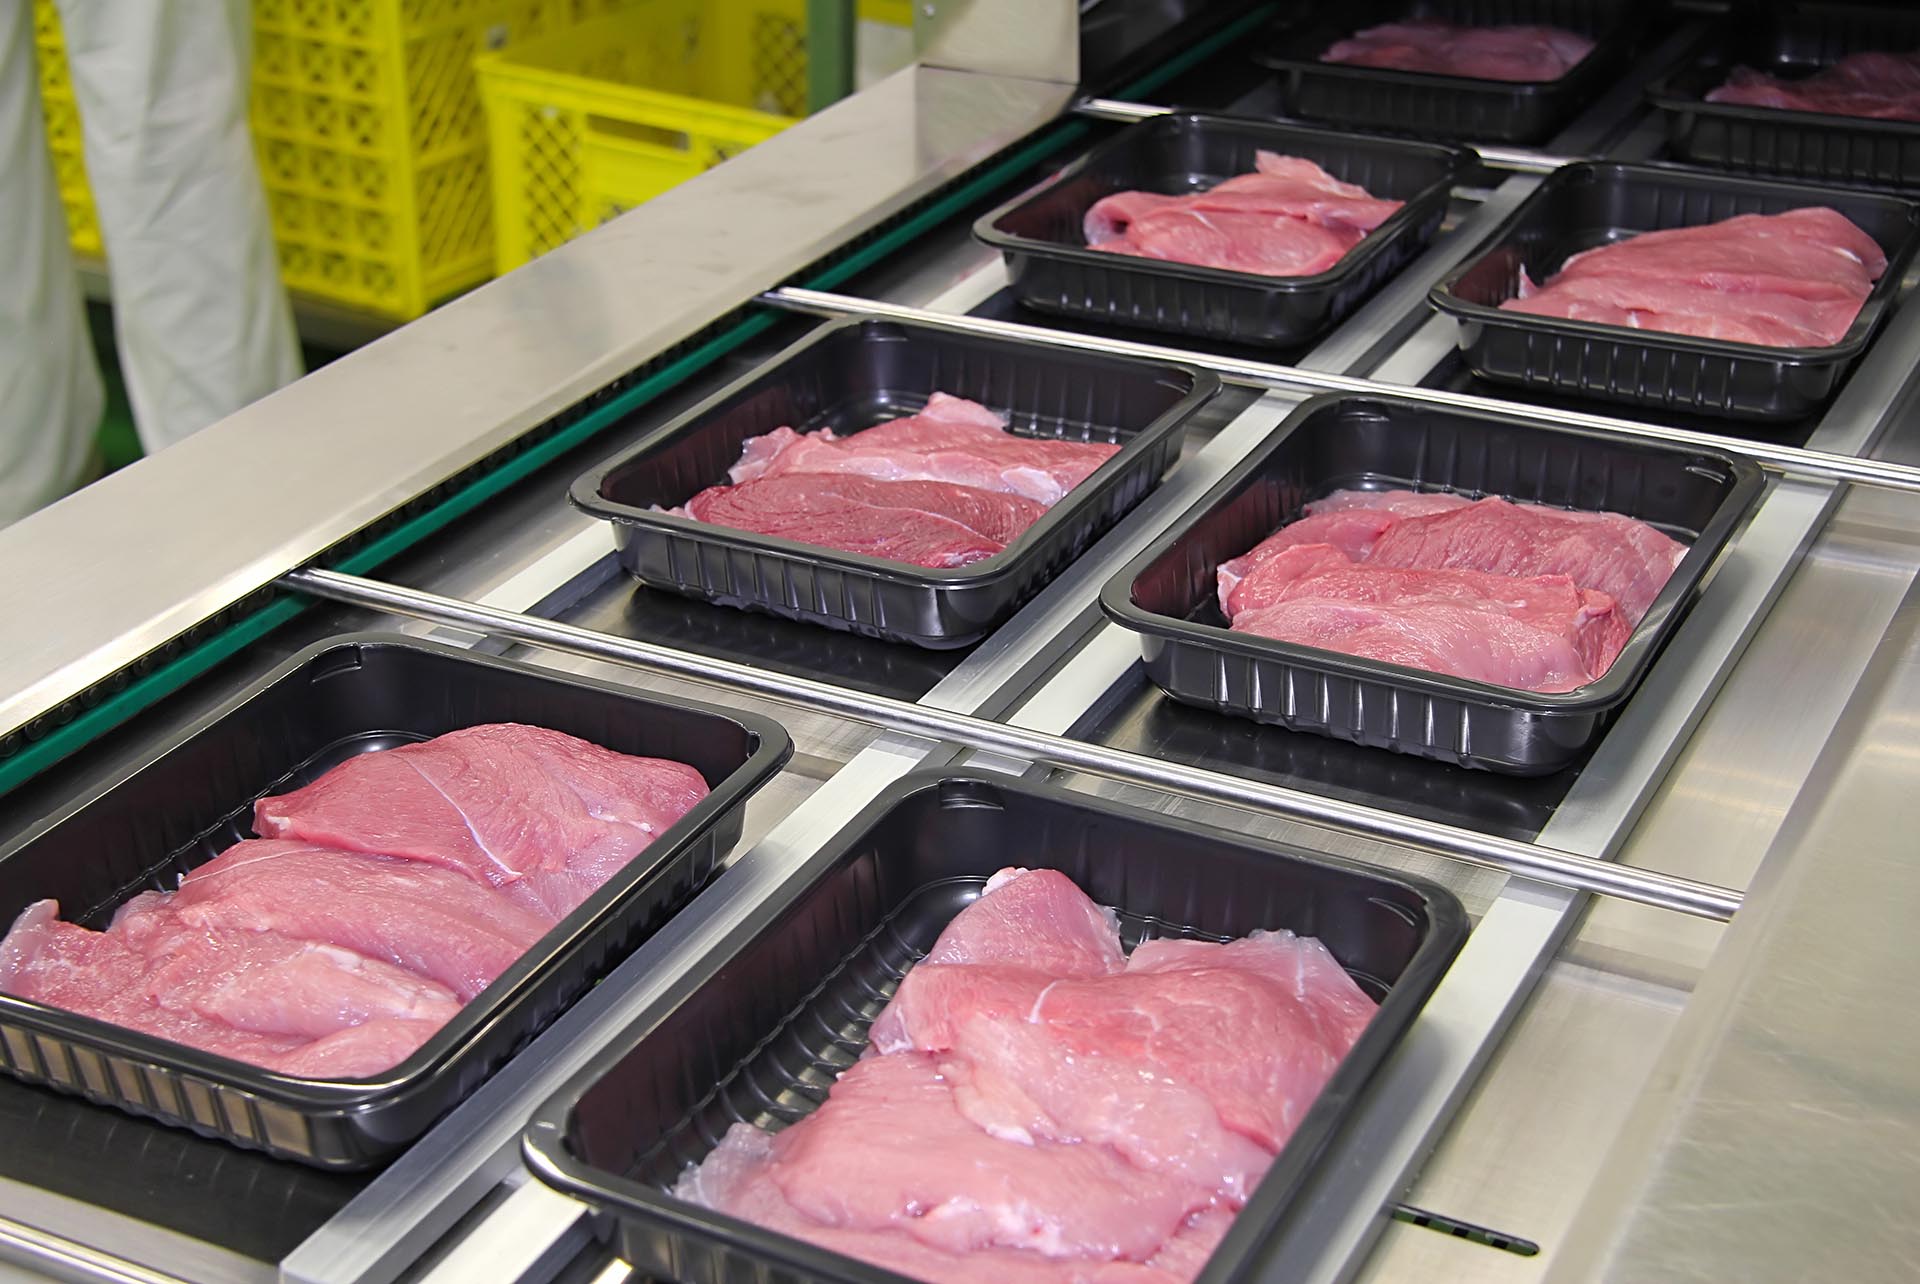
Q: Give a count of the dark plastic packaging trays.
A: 8